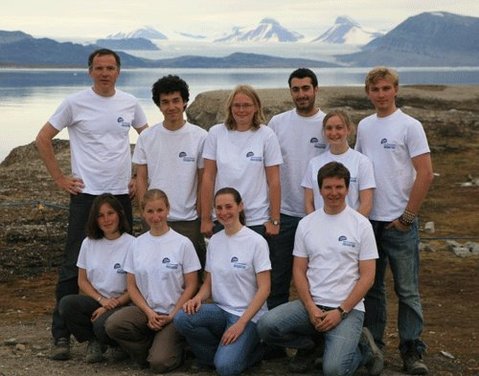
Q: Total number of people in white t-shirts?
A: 10